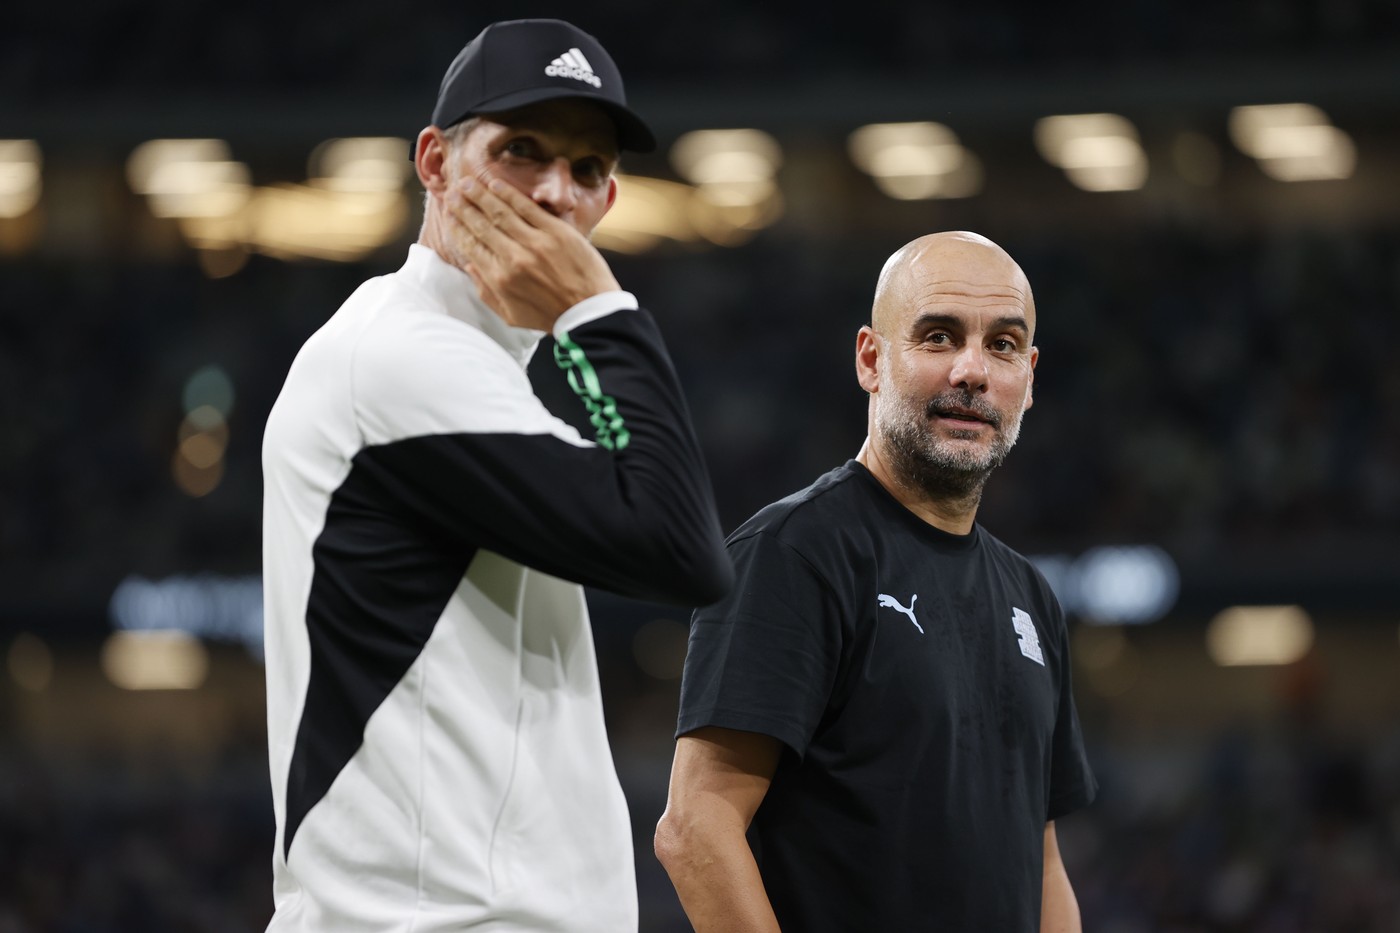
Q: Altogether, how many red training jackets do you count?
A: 0